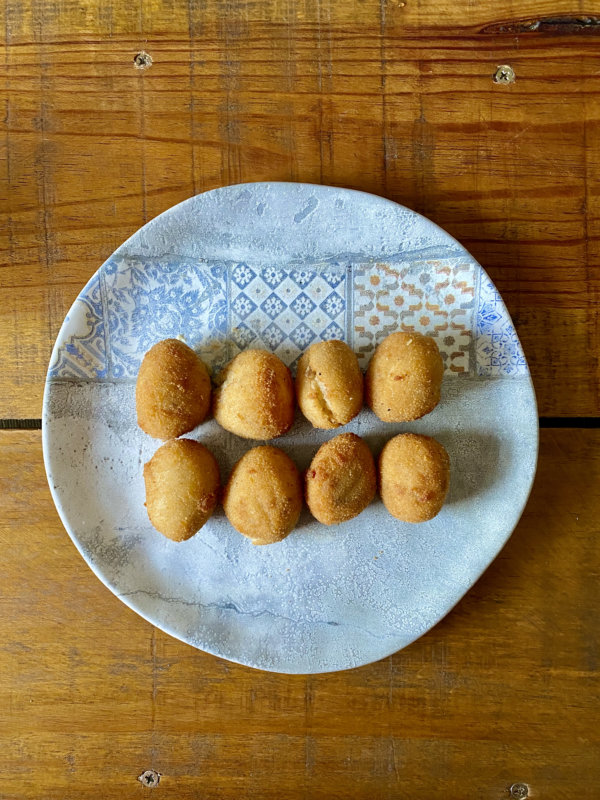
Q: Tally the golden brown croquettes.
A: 8